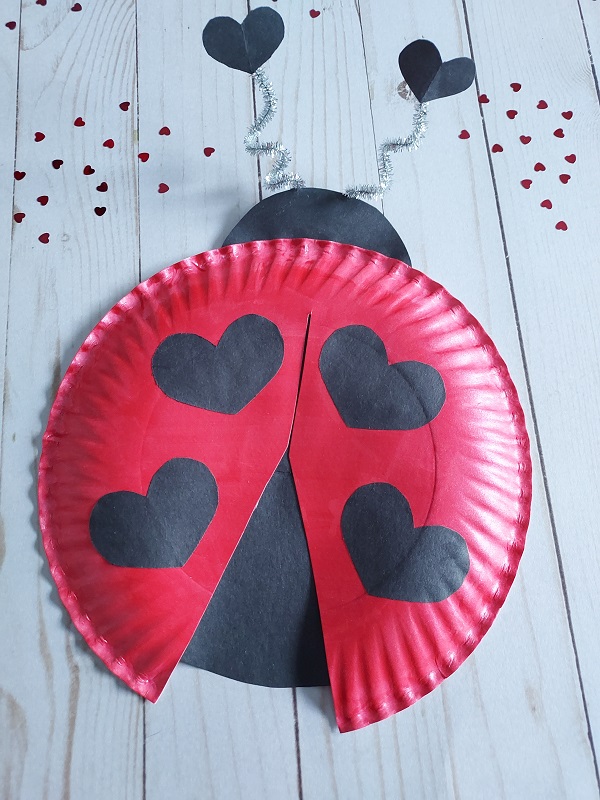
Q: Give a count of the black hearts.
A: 6